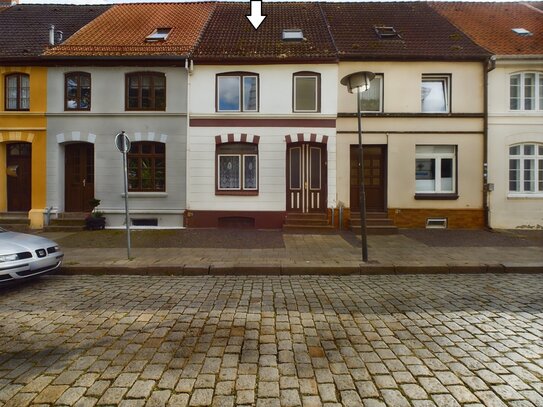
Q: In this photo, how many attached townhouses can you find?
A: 5